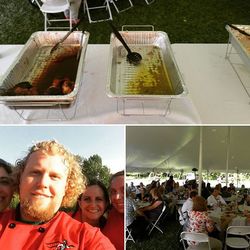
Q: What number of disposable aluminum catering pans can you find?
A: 3